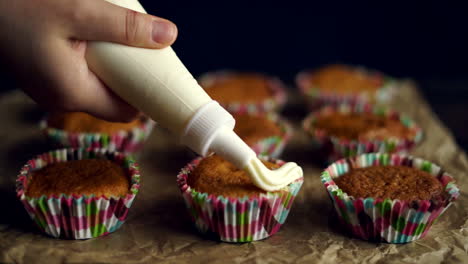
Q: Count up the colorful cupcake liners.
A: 8